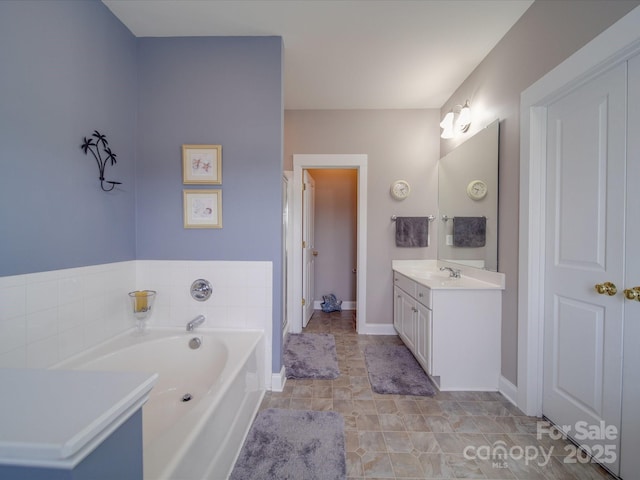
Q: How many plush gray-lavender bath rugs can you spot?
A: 3